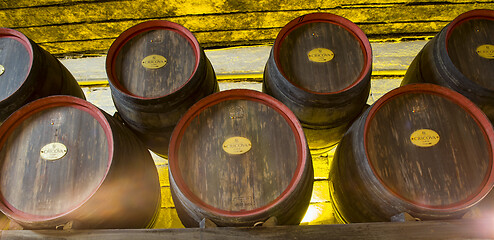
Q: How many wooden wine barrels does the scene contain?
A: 7